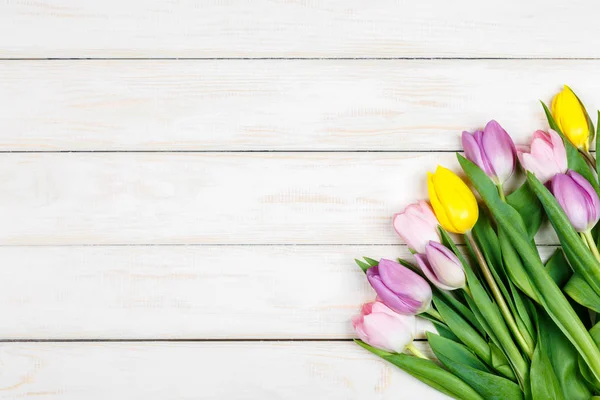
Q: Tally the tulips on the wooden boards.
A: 9